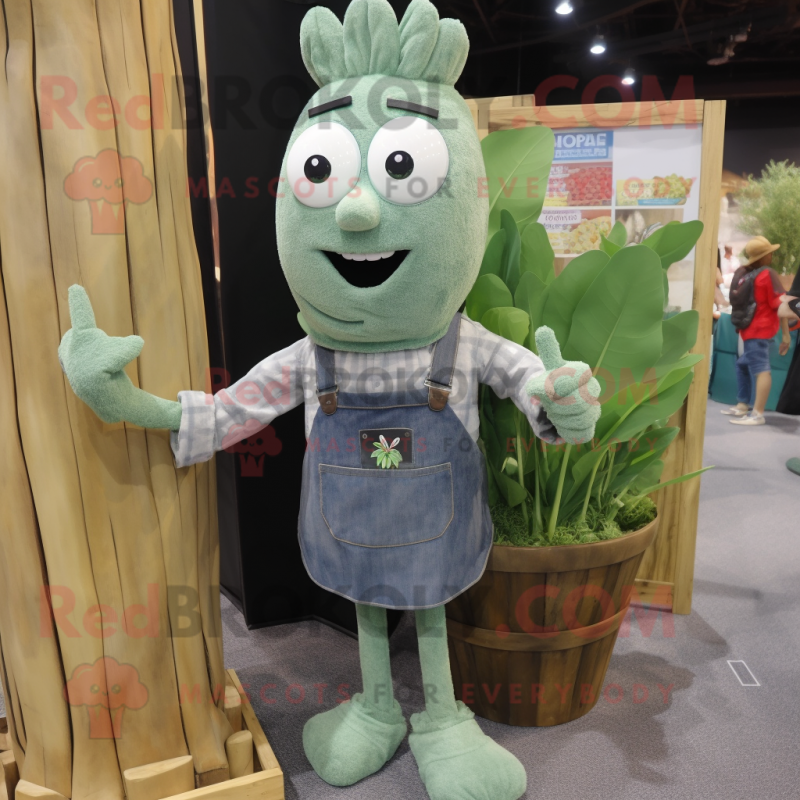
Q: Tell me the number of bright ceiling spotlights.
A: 3